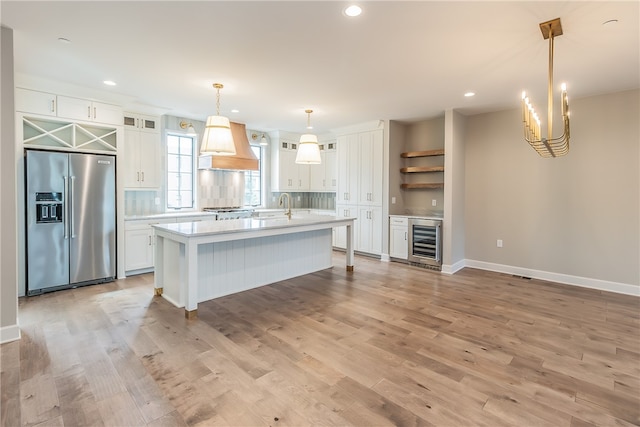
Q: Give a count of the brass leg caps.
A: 3